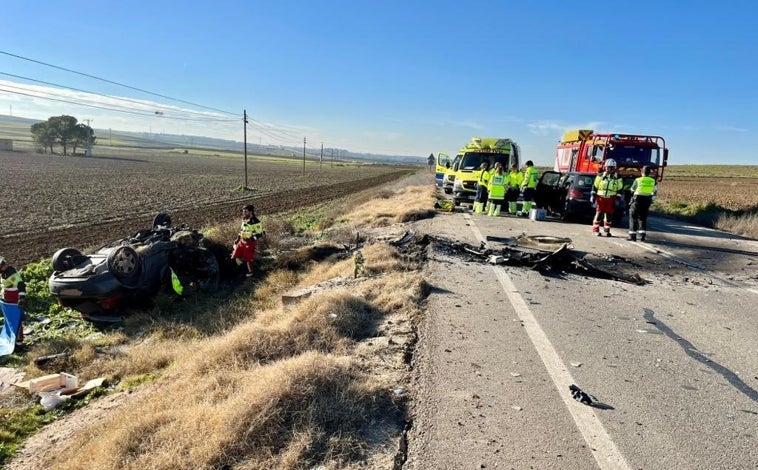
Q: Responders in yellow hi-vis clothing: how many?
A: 9